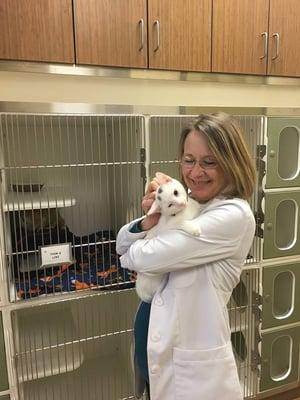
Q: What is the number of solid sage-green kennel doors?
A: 4